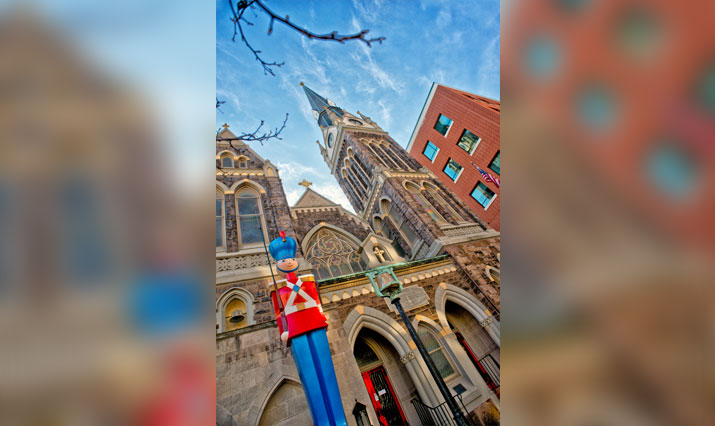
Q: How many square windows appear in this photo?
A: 6